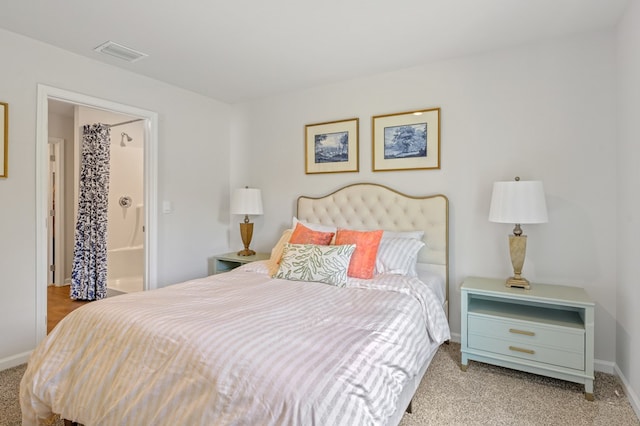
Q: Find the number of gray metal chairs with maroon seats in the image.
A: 0